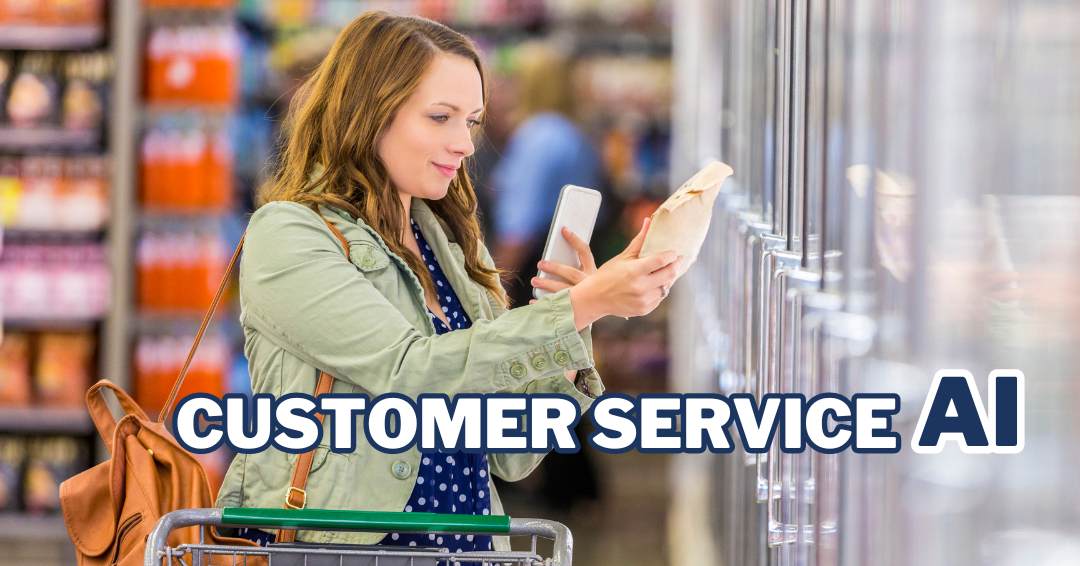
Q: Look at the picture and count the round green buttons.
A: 5